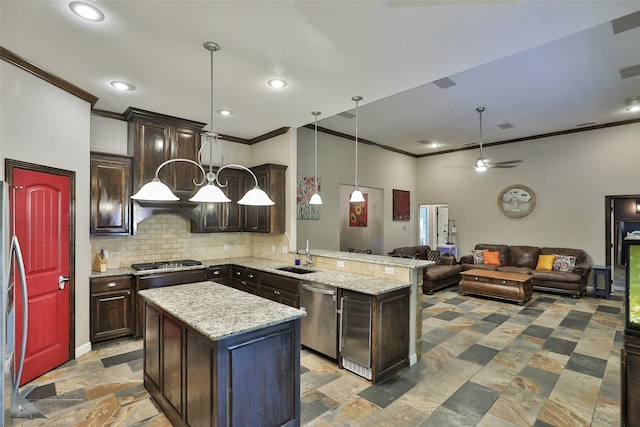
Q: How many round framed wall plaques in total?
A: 1